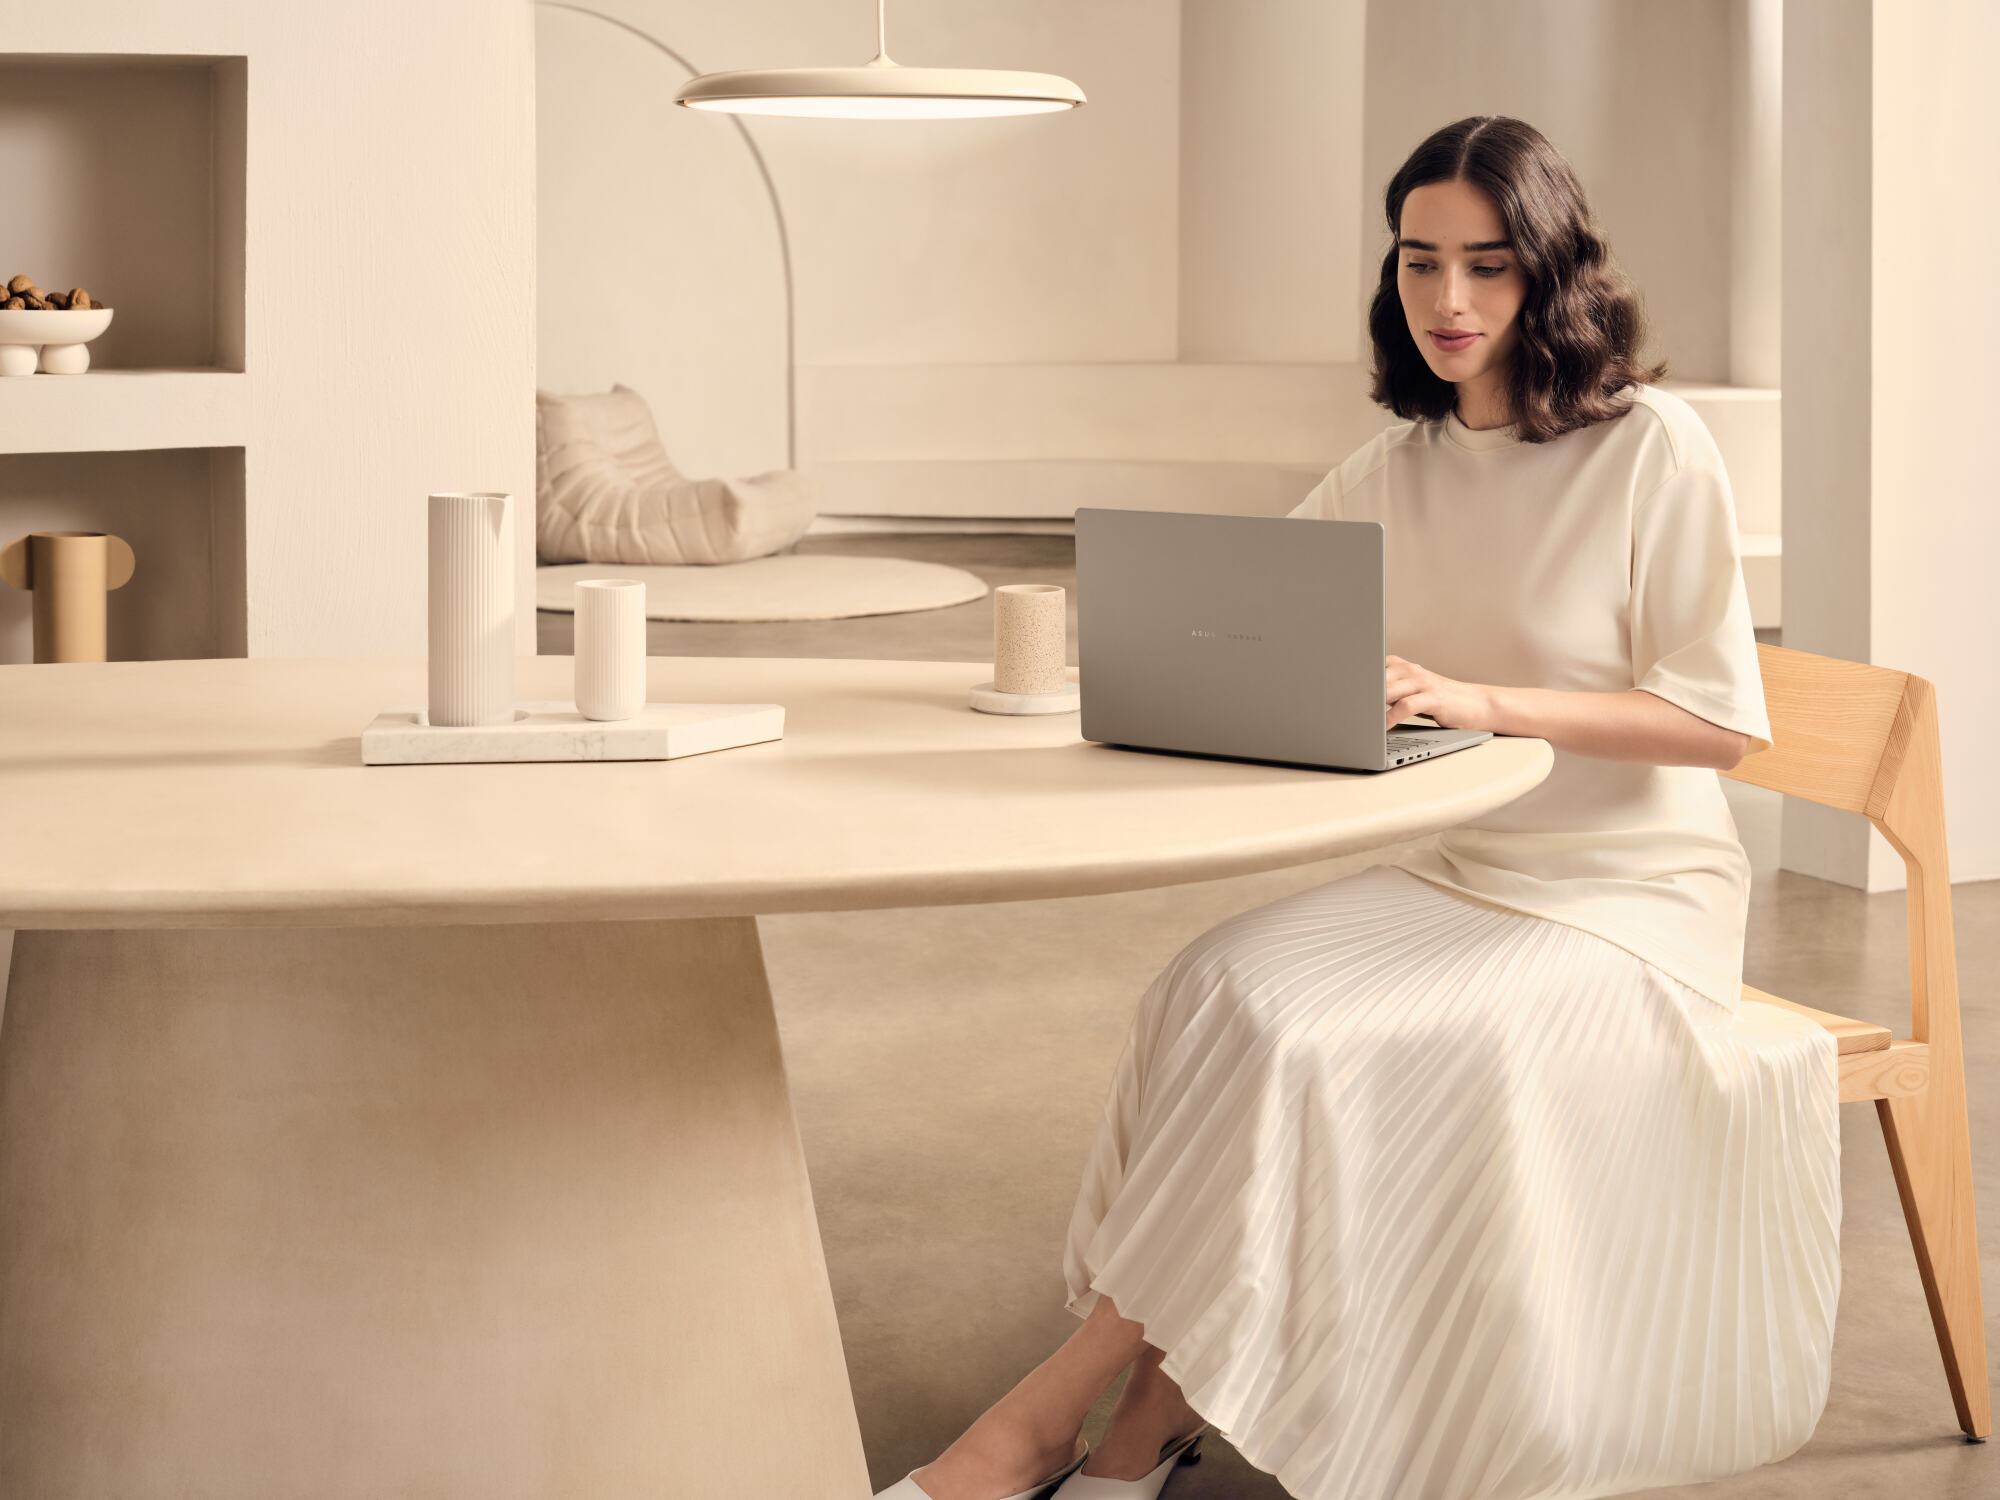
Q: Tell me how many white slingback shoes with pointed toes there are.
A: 2